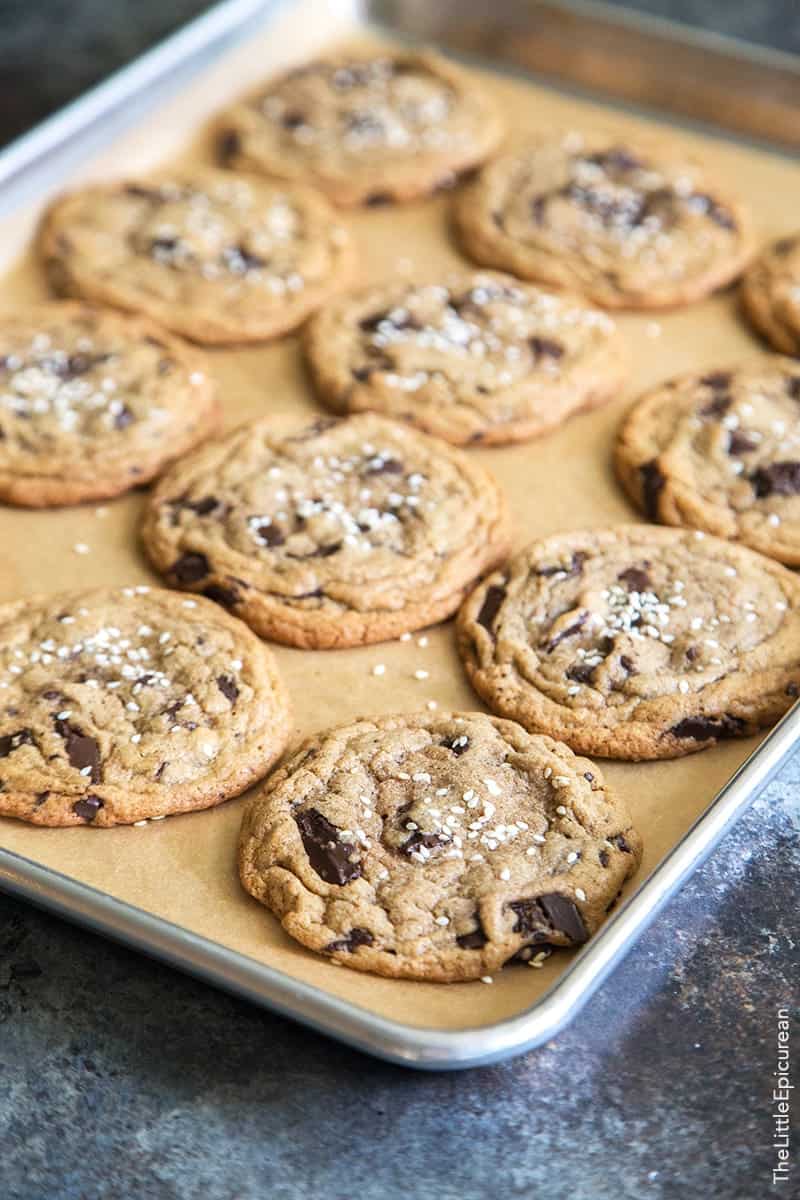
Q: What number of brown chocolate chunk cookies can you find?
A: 11